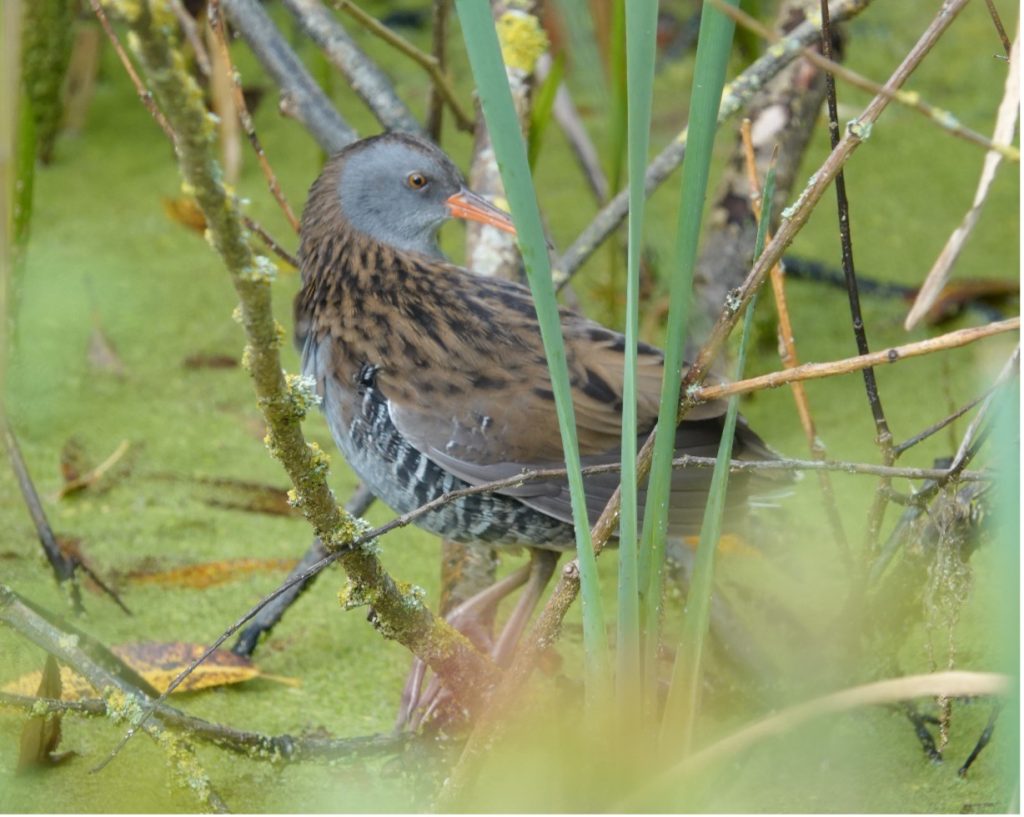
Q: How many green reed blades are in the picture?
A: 4